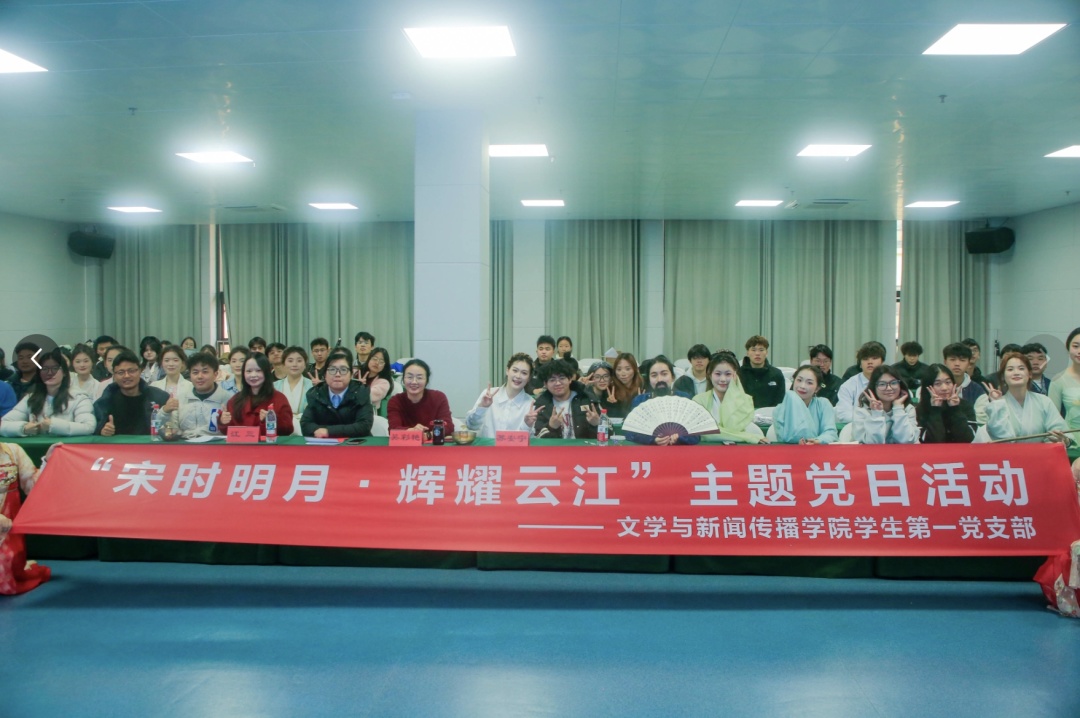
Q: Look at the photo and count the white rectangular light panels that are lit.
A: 12